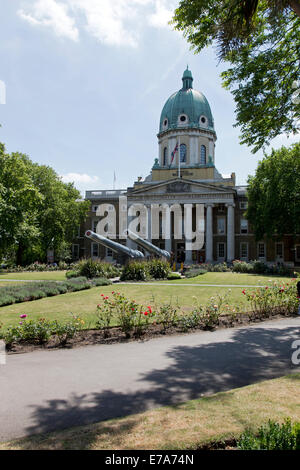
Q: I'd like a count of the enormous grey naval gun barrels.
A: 2